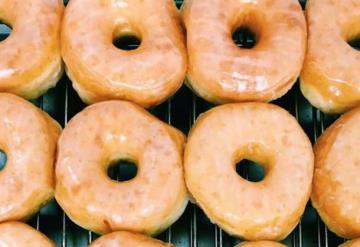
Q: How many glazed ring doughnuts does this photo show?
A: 12